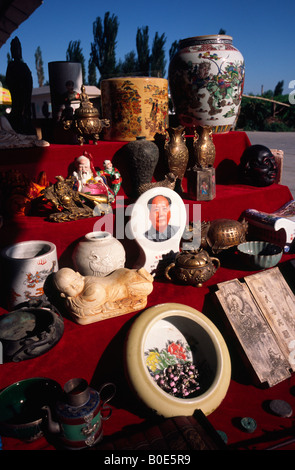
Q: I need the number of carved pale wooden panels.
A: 2